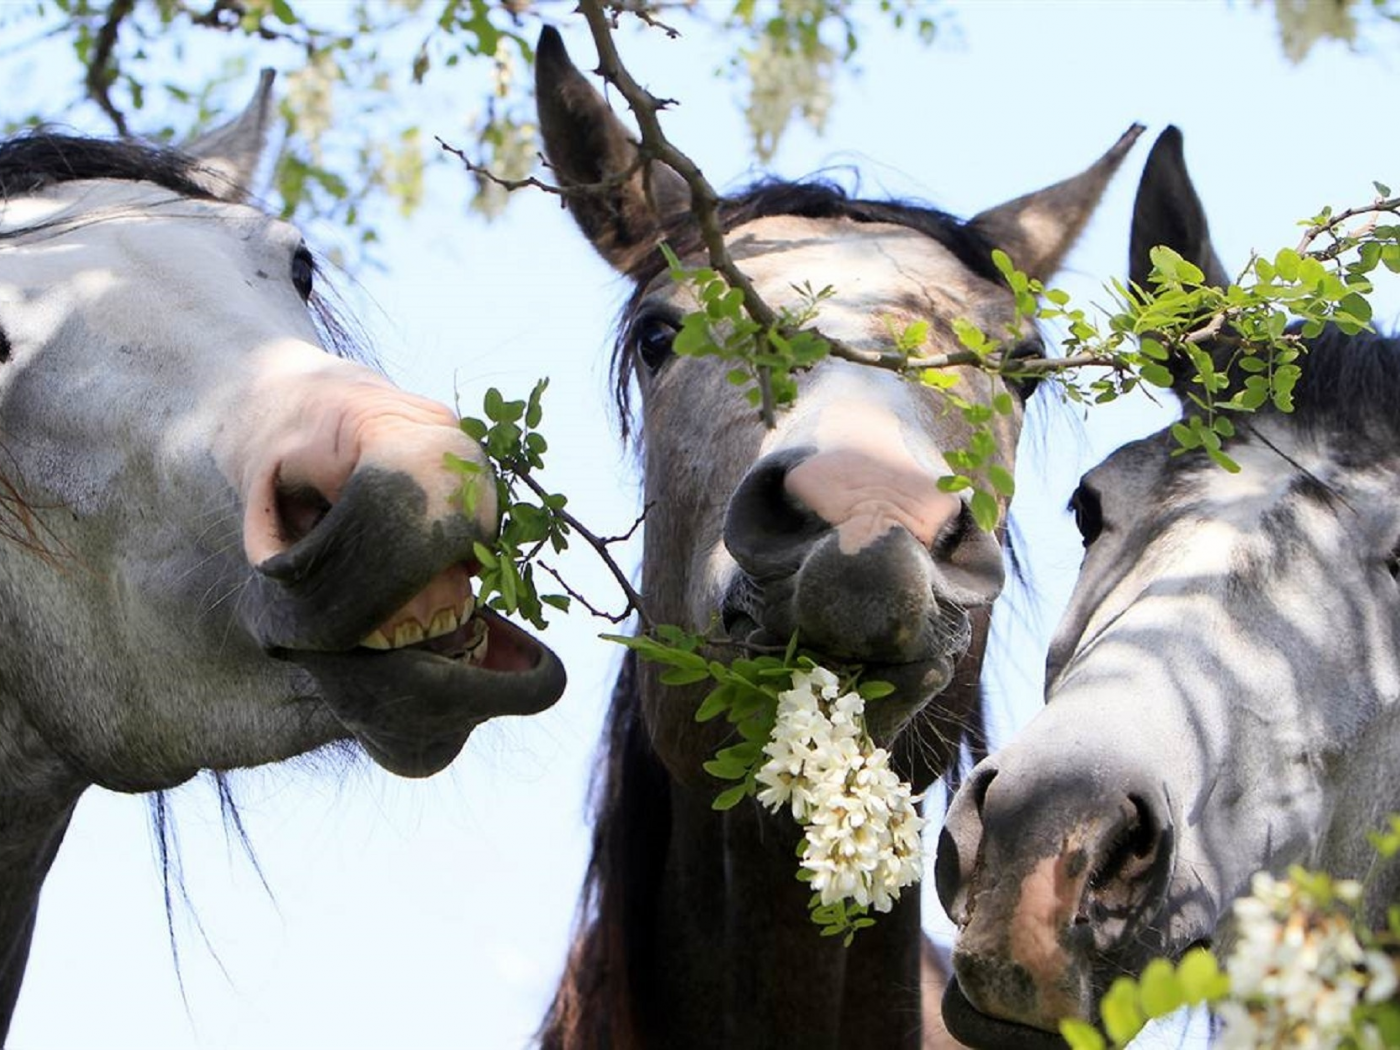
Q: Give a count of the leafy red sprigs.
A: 0